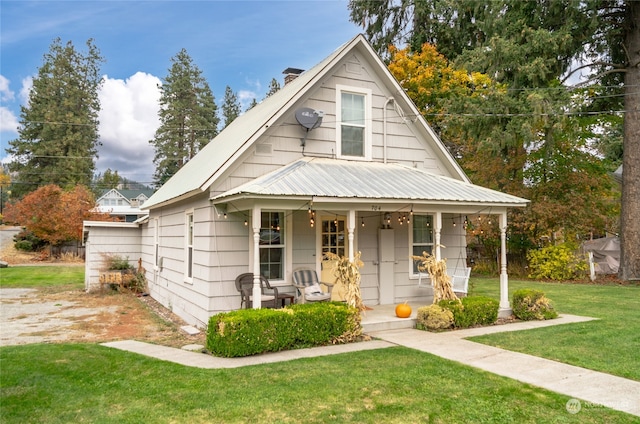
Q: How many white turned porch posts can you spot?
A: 4